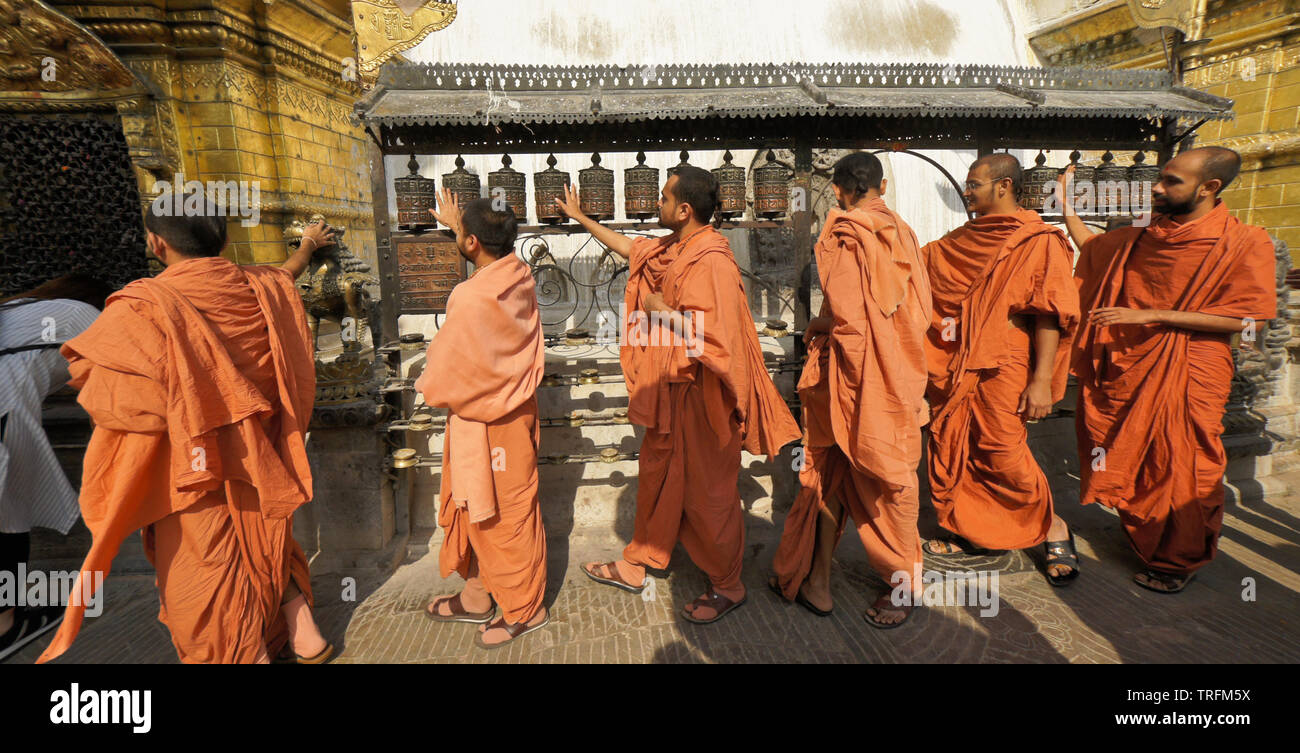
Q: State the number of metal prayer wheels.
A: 13